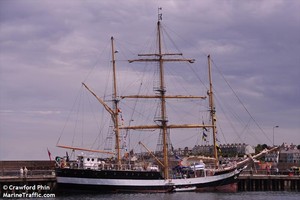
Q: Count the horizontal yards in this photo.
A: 4